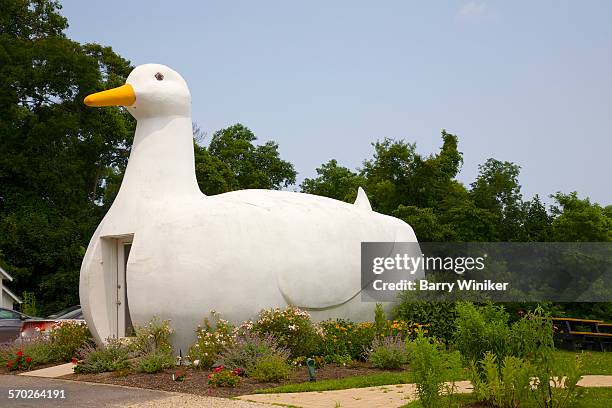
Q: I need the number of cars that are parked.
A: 2